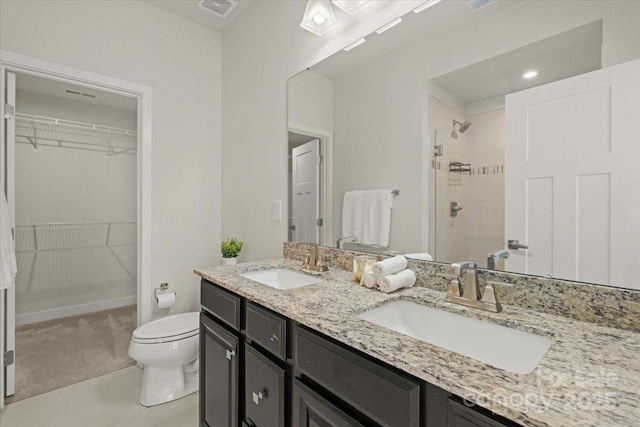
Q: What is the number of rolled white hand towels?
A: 3